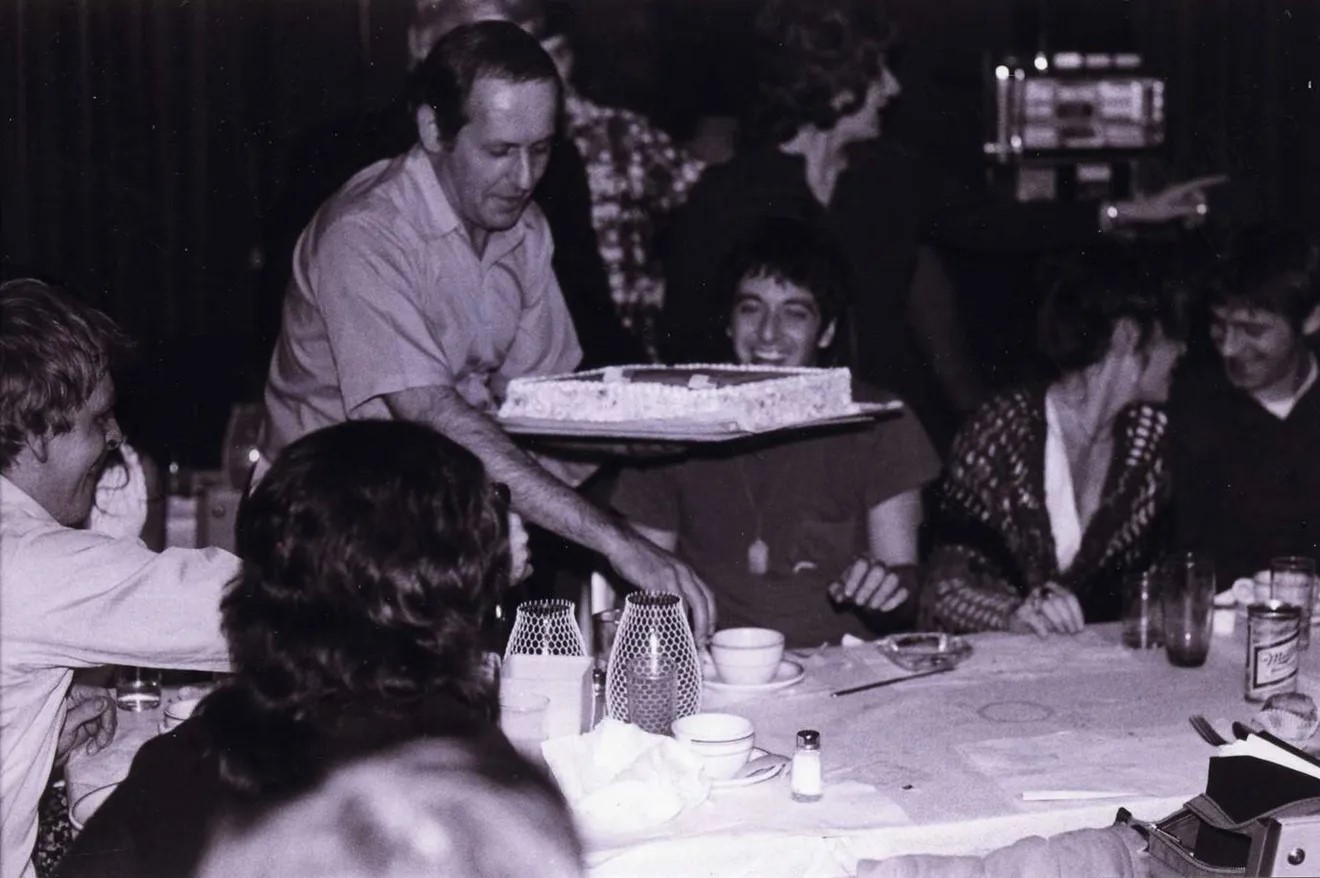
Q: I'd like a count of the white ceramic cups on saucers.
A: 2